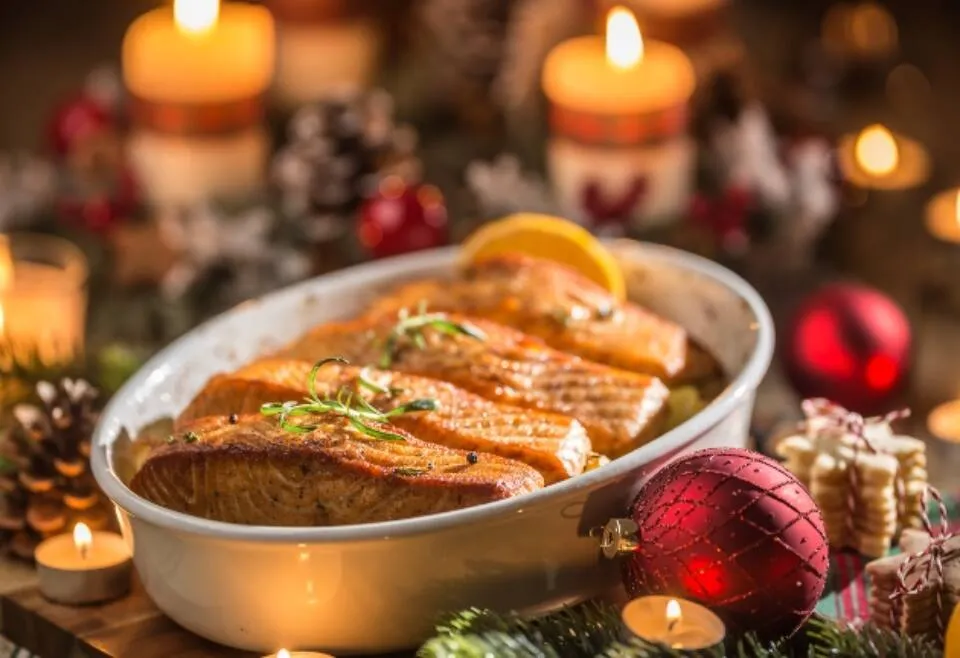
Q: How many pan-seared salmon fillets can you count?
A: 4